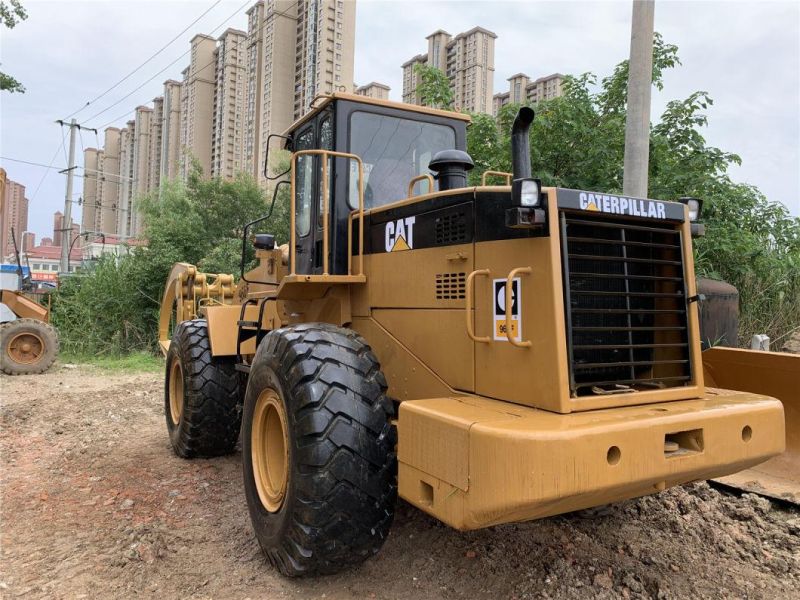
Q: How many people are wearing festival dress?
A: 0